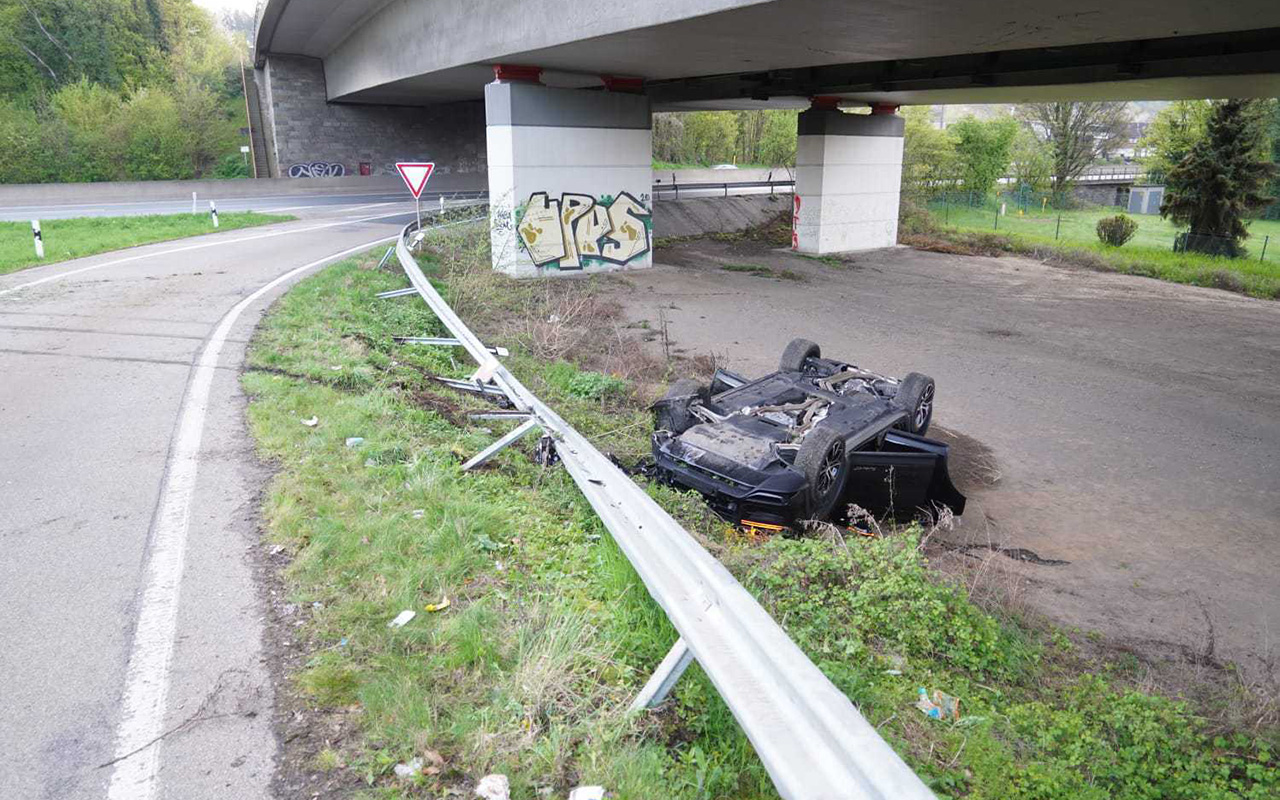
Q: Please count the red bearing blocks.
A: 4